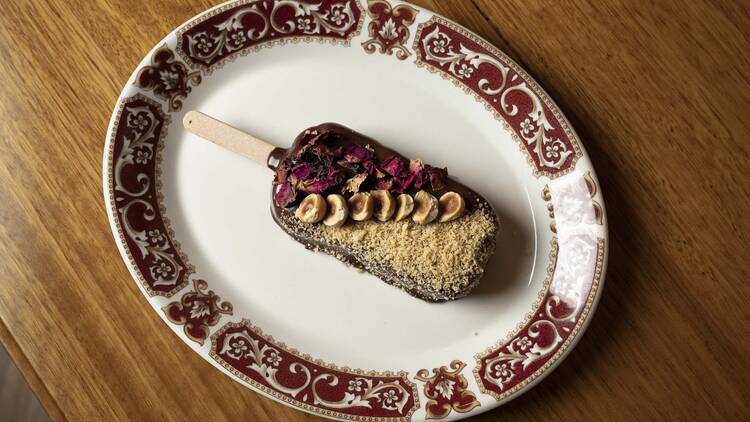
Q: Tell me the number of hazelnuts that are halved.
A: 7